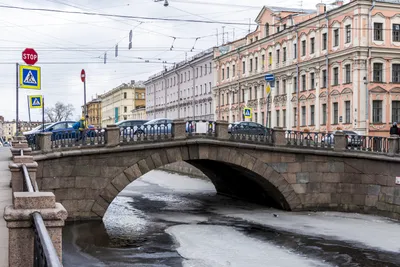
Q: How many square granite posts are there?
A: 11